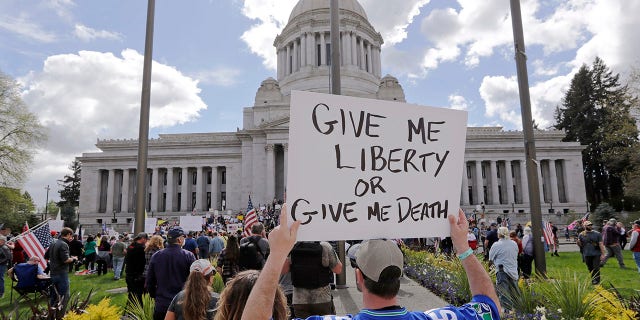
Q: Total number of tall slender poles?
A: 3